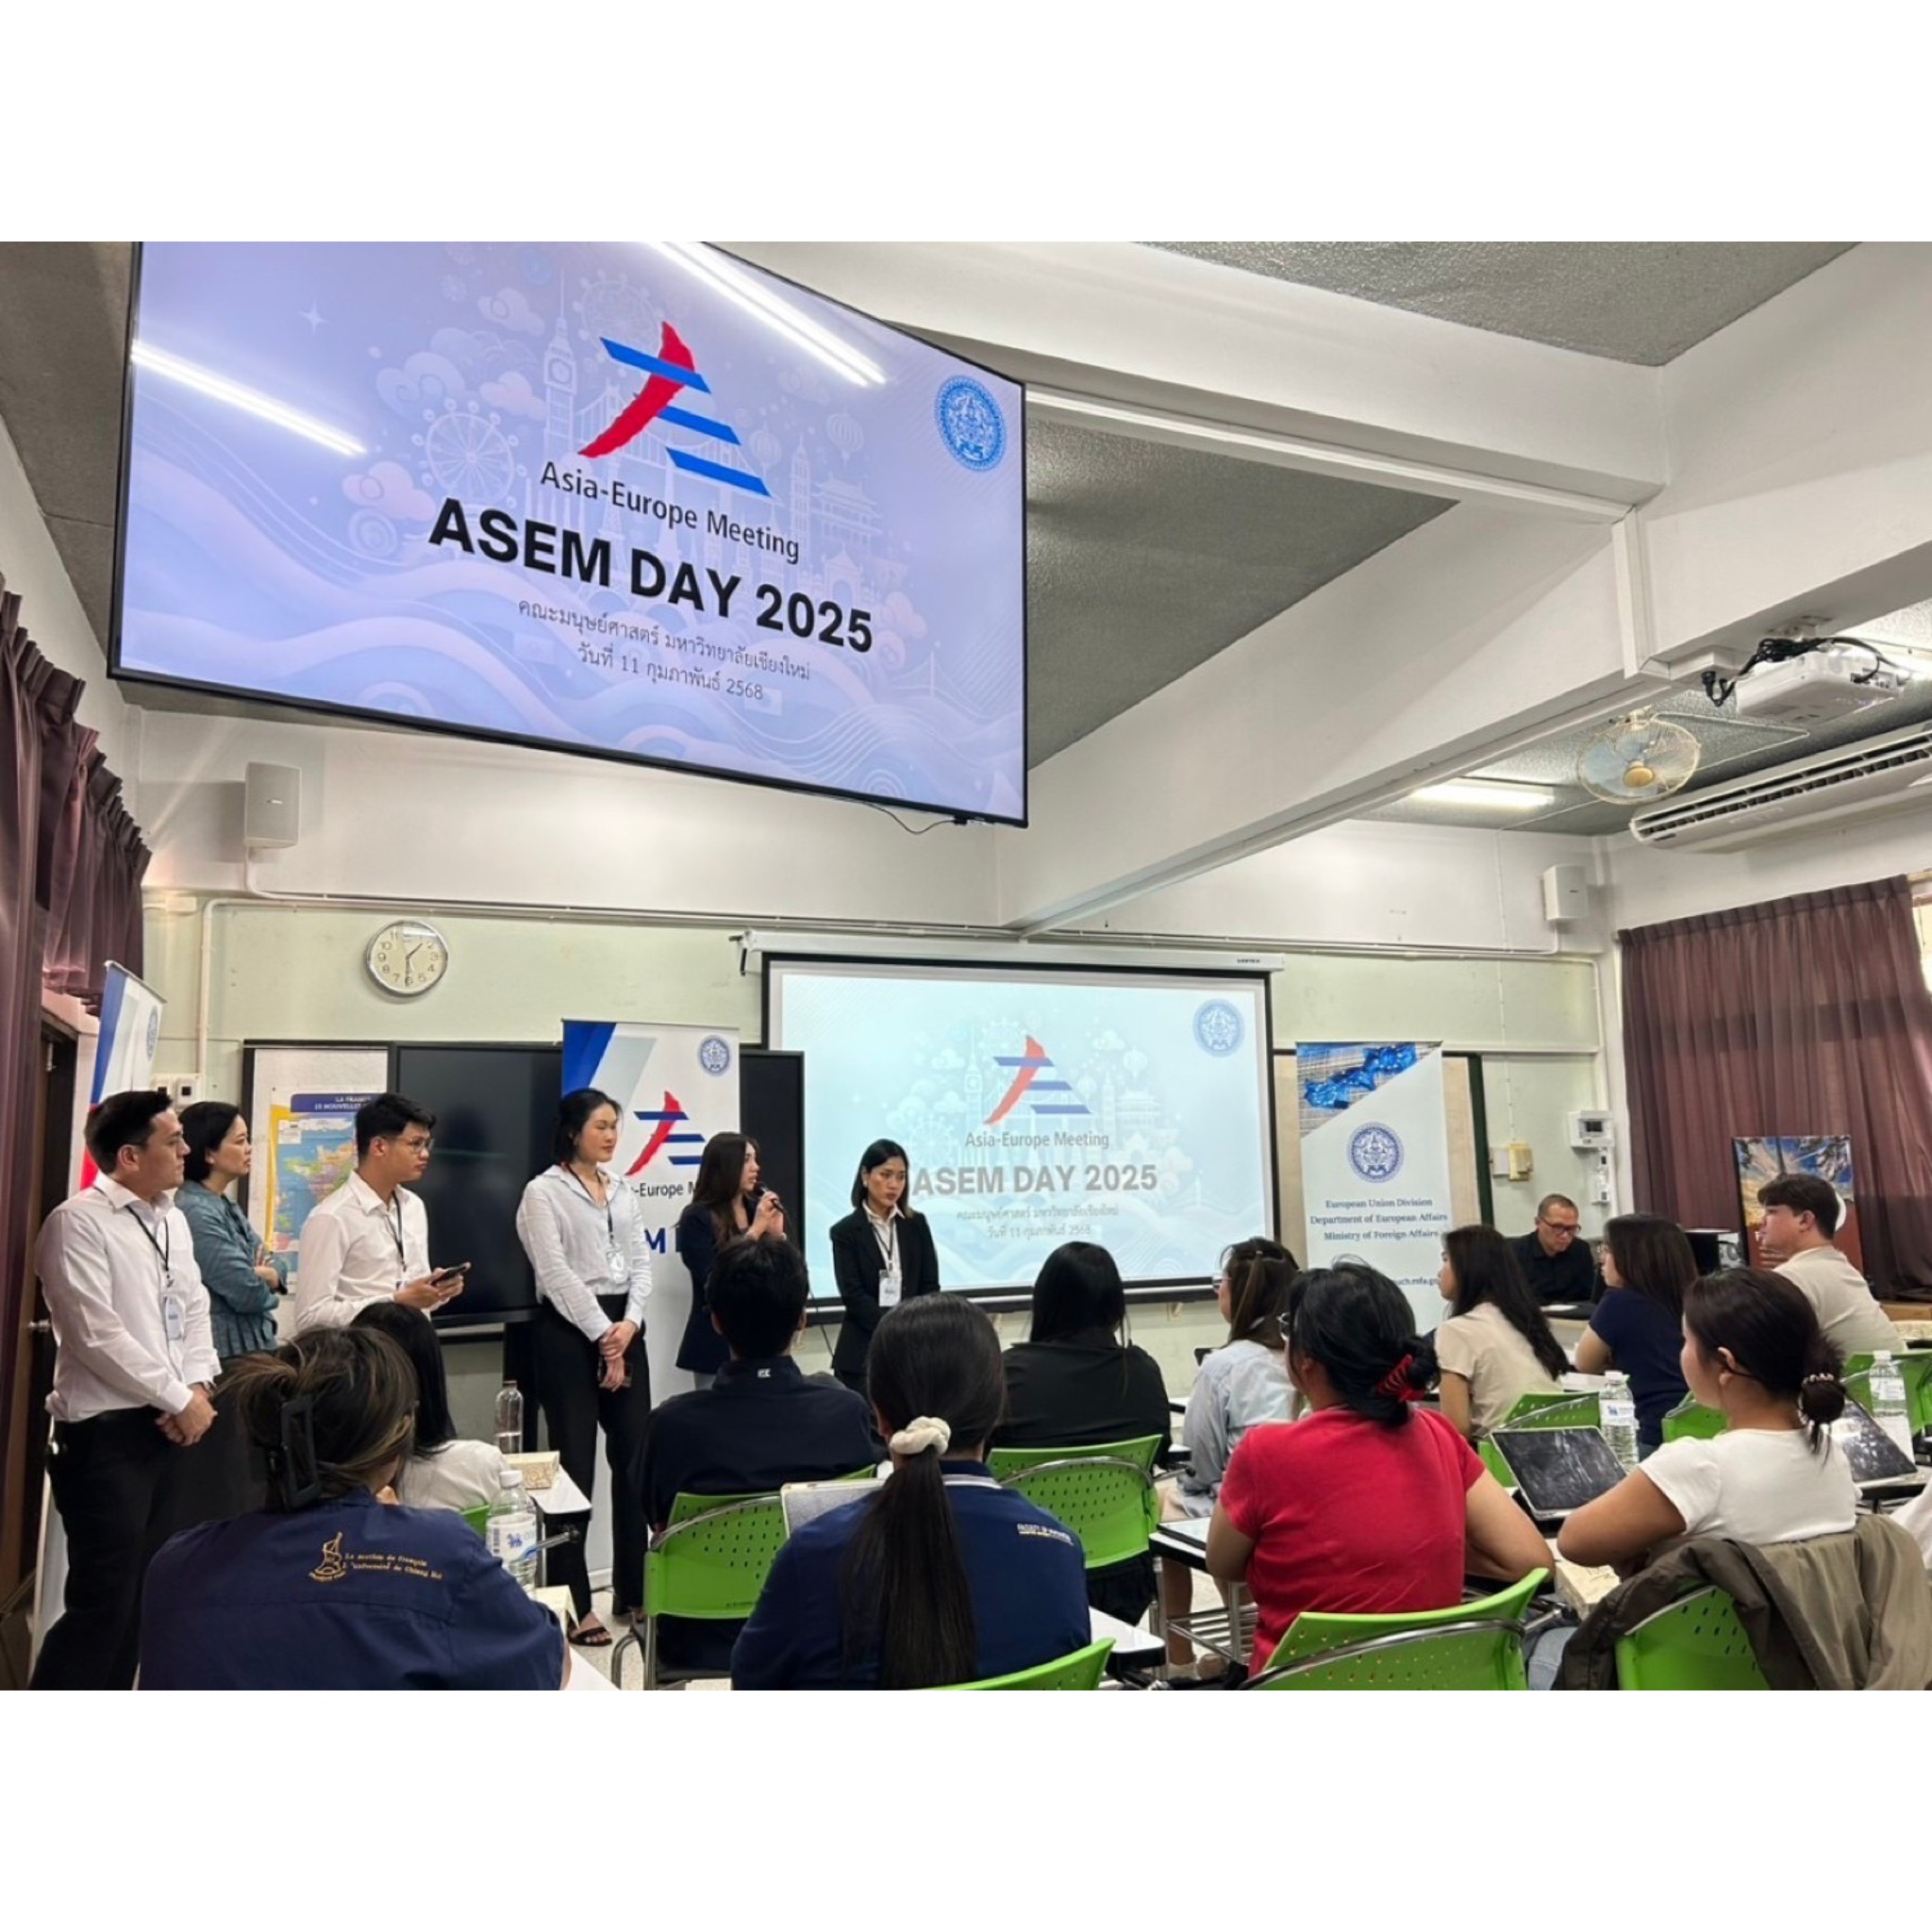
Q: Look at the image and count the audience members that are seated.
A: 11